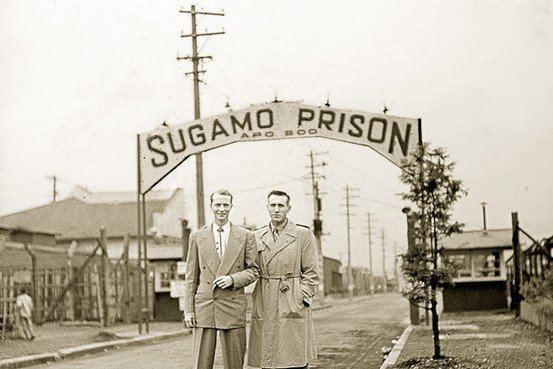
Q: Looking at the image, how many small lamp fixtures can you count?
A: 5